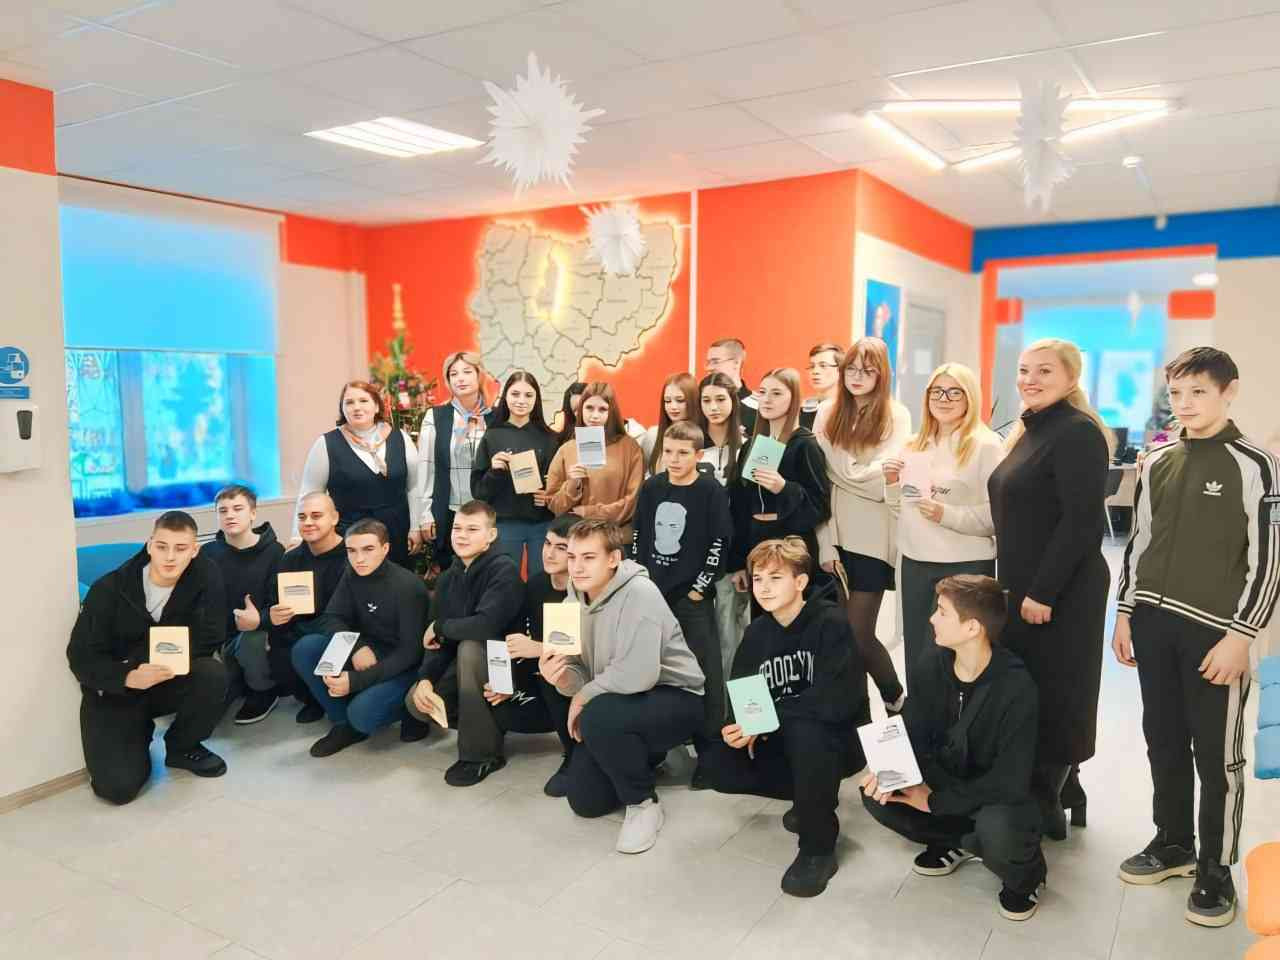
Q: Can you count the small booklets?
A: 13